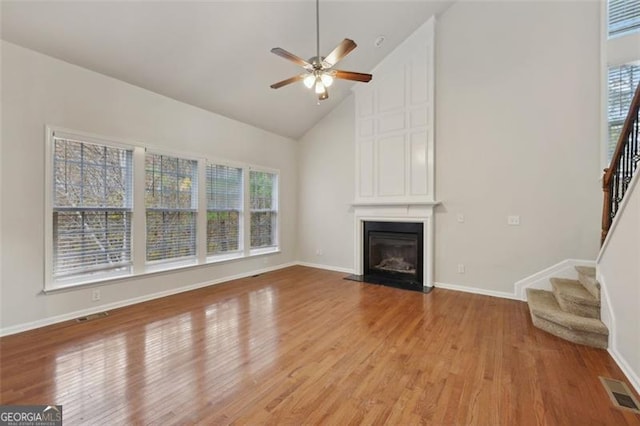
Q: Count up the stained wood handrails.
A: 1